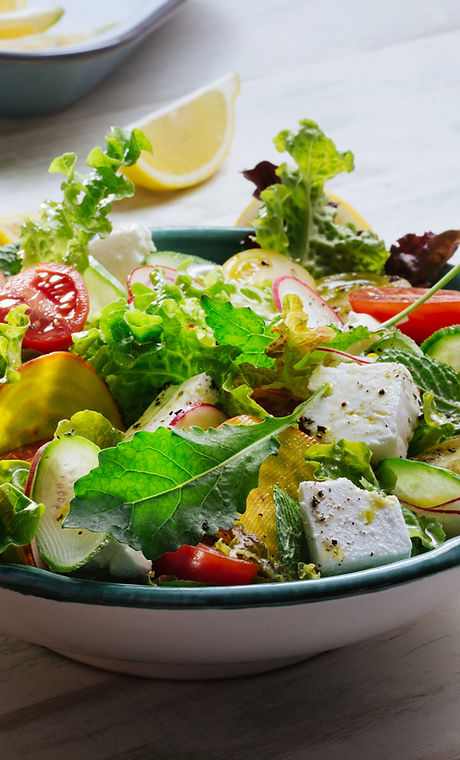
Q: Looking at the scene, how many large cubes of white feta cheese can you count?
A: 2